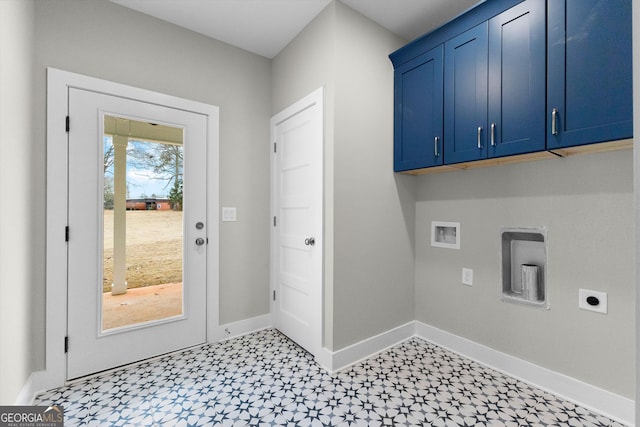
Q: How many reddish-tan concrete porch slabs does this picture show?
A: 1